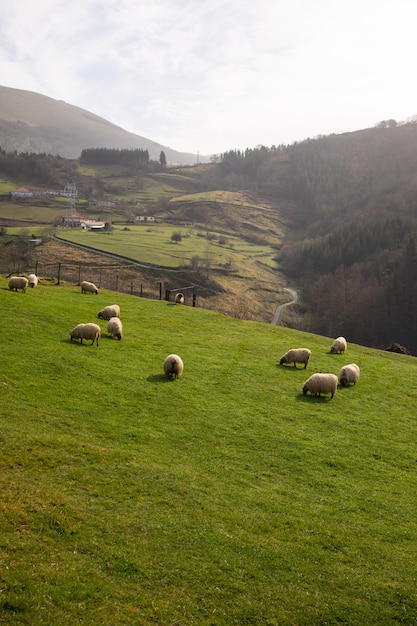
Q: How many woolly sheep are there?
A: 12